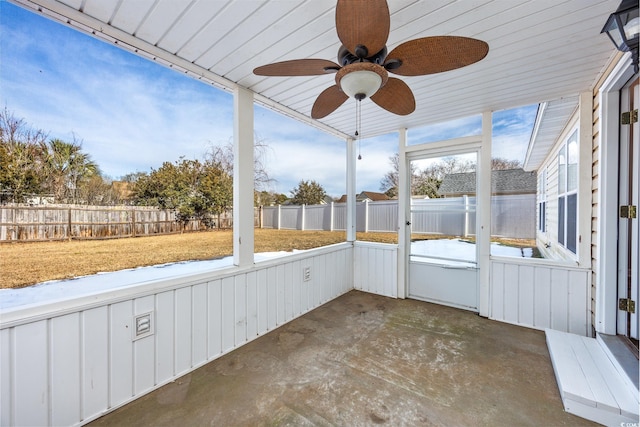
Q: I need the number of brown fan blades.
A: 5